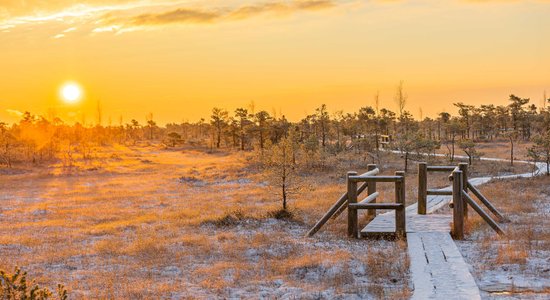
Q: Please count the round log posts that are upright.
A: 6